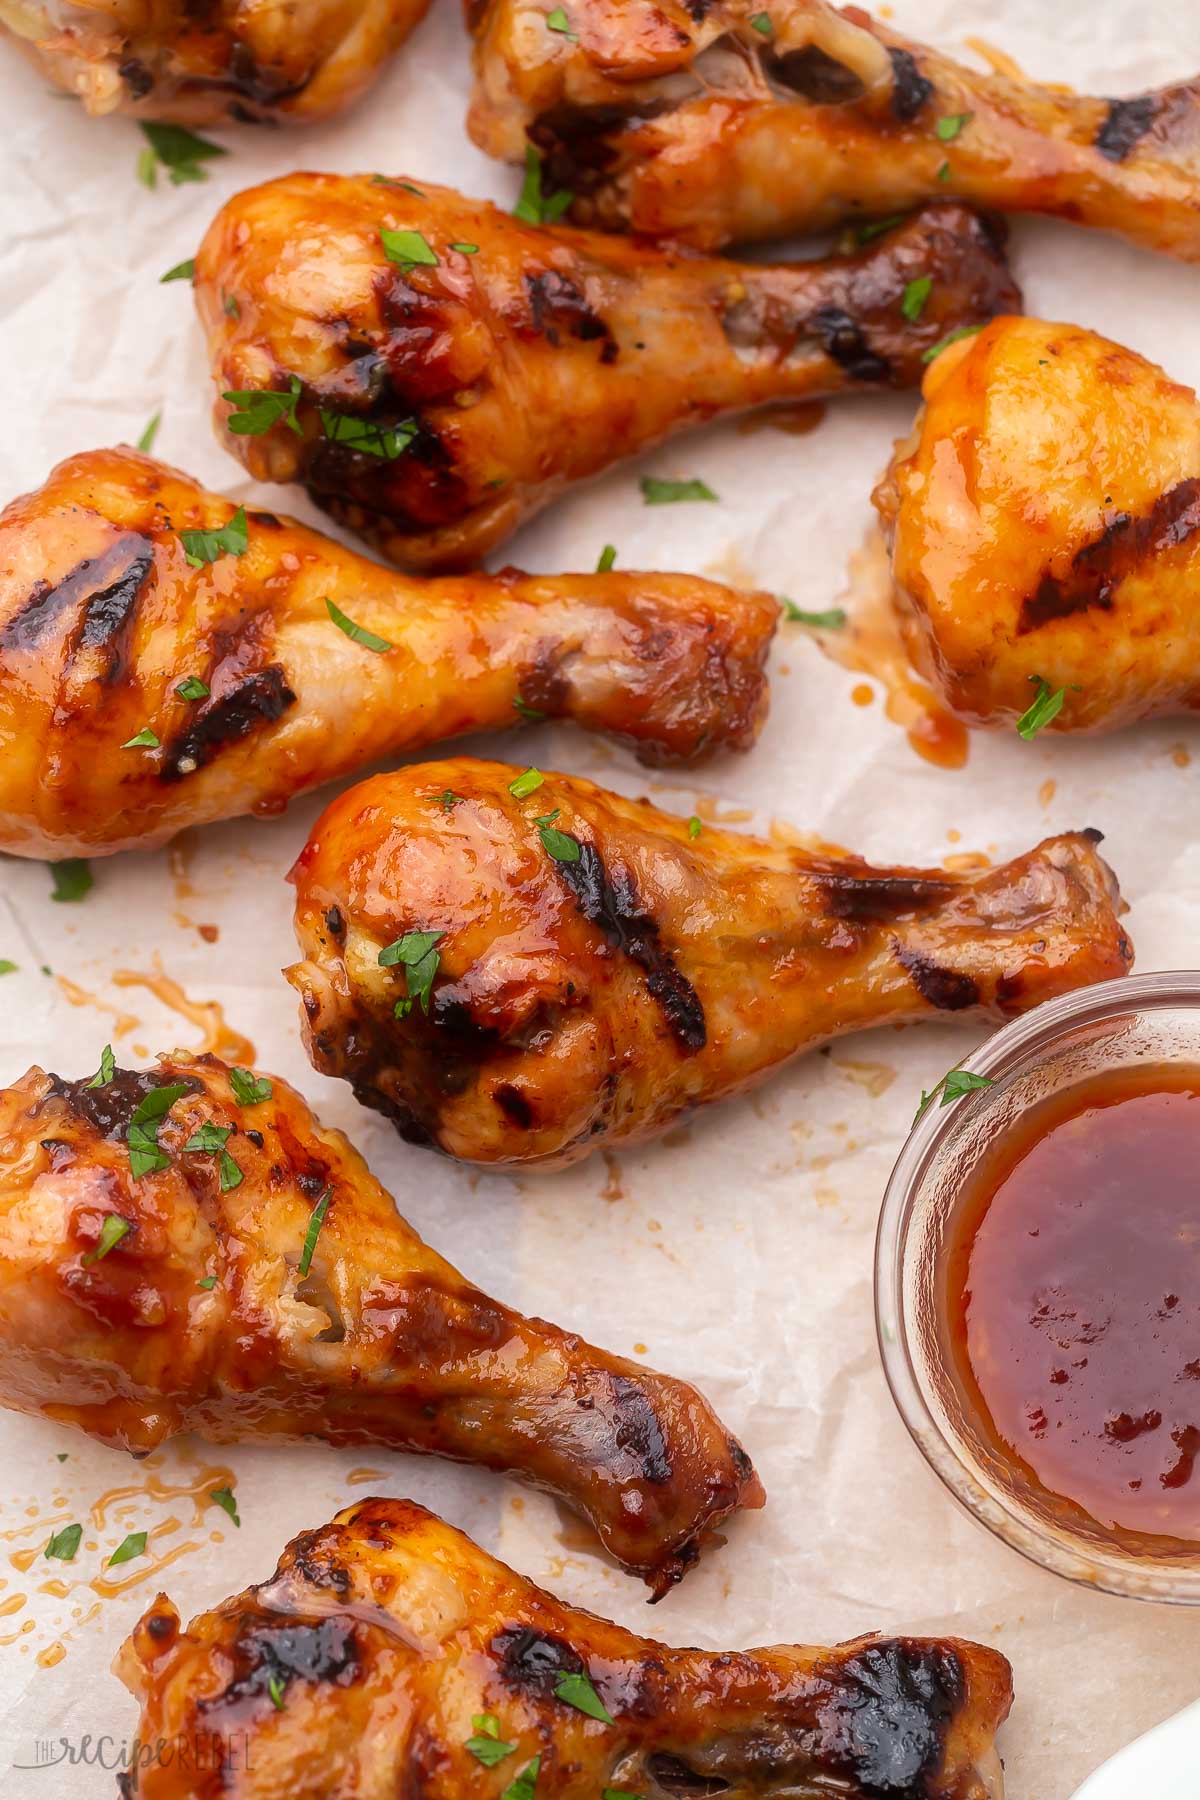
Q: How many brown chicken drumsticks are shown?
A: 8